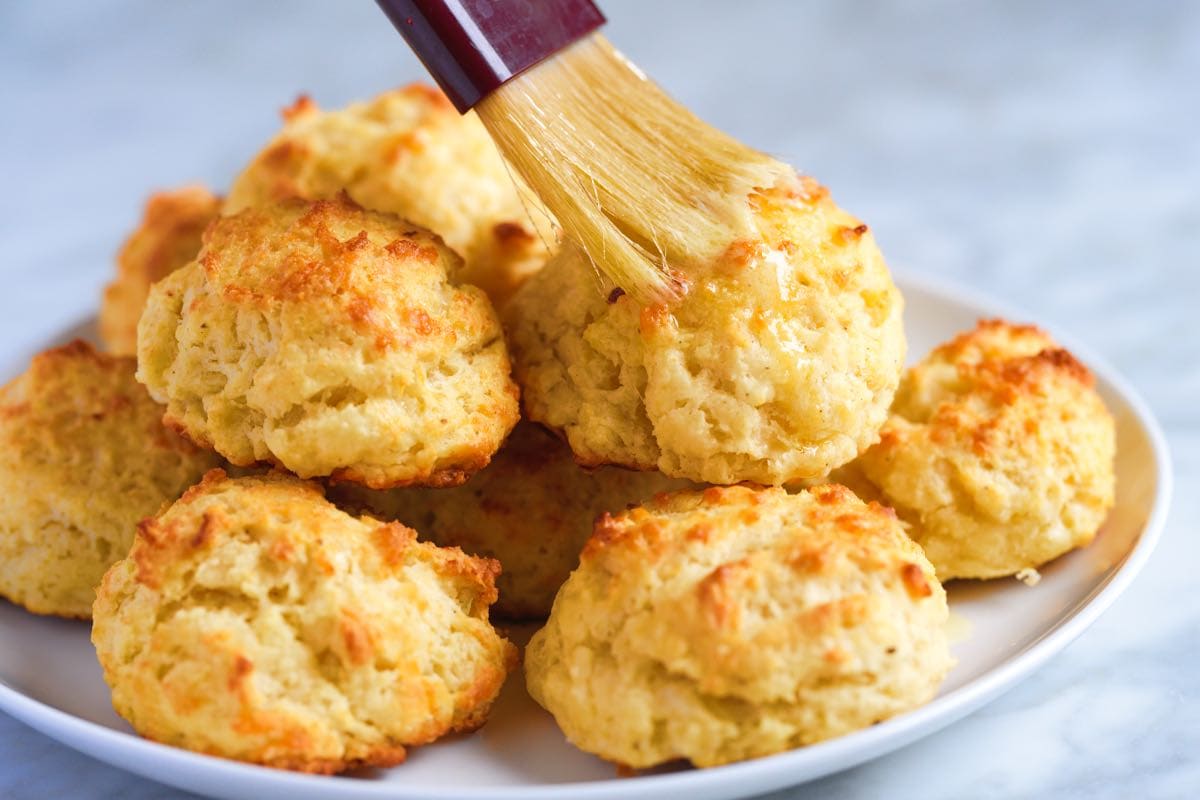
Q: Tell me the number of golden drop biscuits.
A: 9